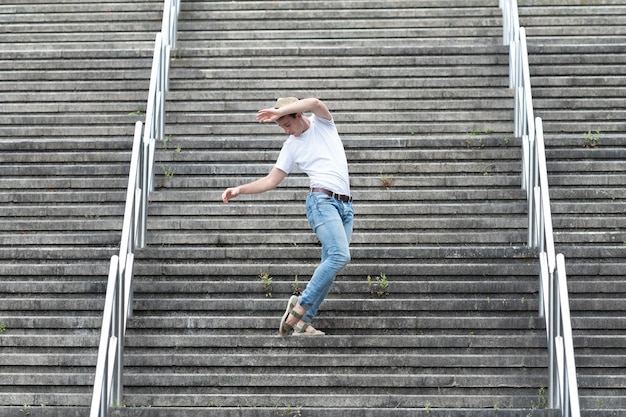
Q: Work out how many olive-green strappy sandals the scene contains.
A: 2